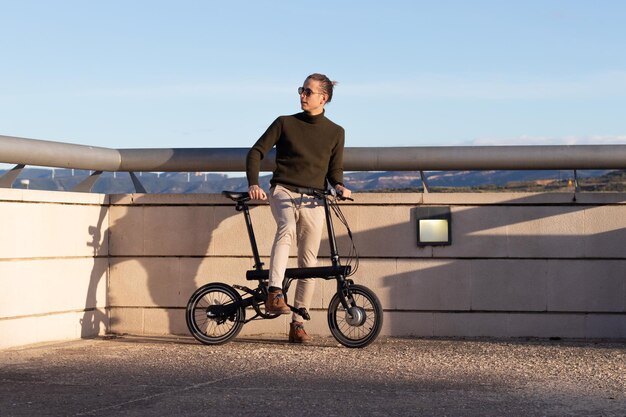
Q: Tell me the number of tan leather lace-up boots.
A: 2